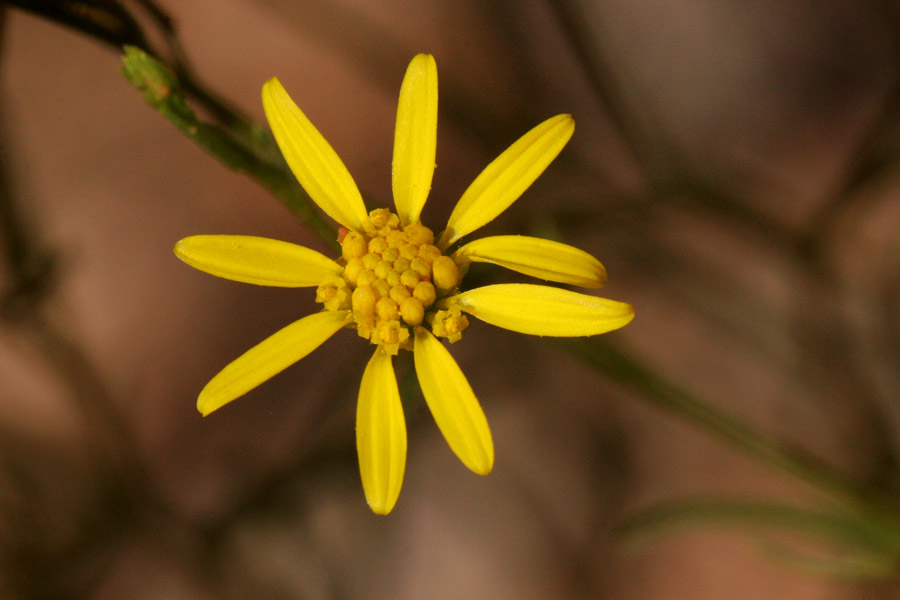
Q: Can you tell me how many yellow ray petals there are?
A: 9